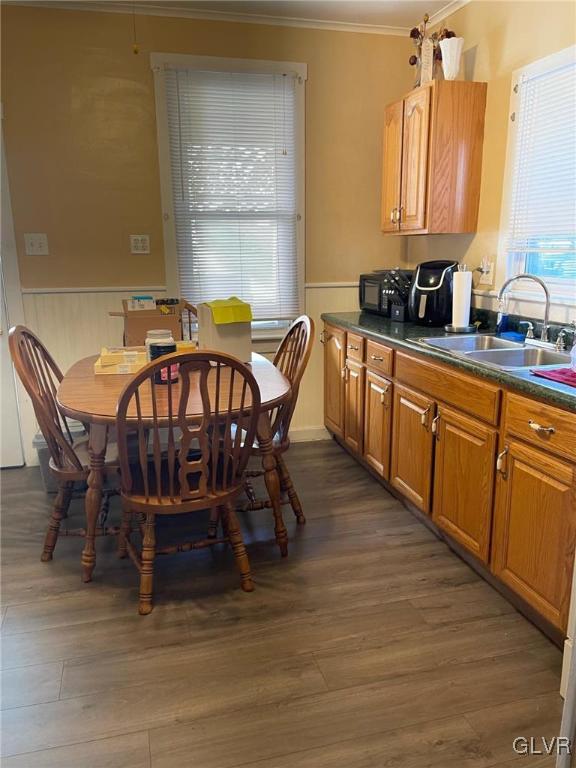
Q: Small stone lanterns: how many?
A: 0